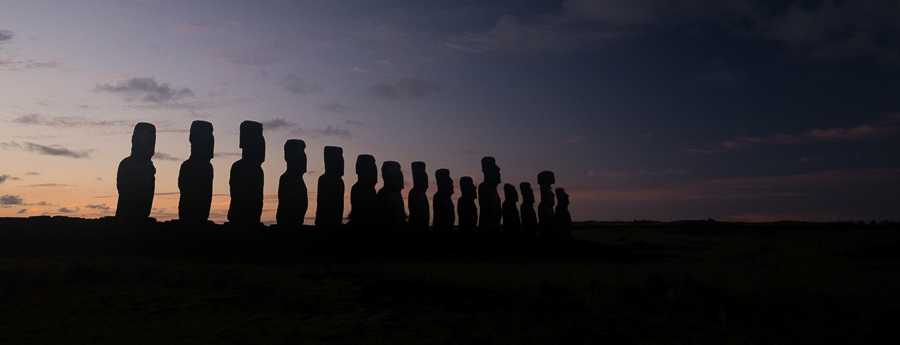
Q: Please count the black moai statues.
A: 15